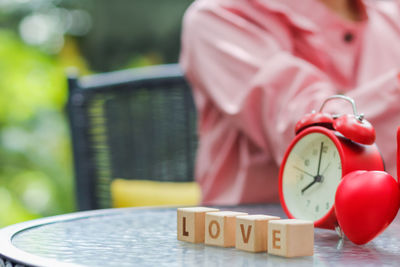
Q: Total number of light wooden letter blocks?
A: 4